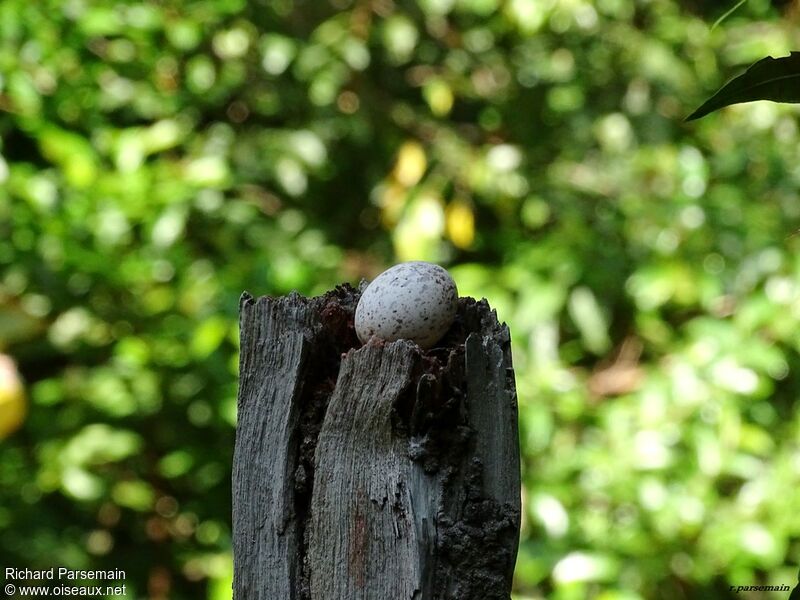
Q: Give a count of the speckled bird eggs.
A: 1